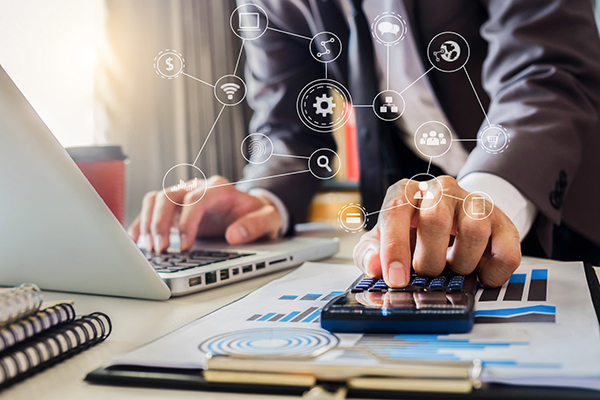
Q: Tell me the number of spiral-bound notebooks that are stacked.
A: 3